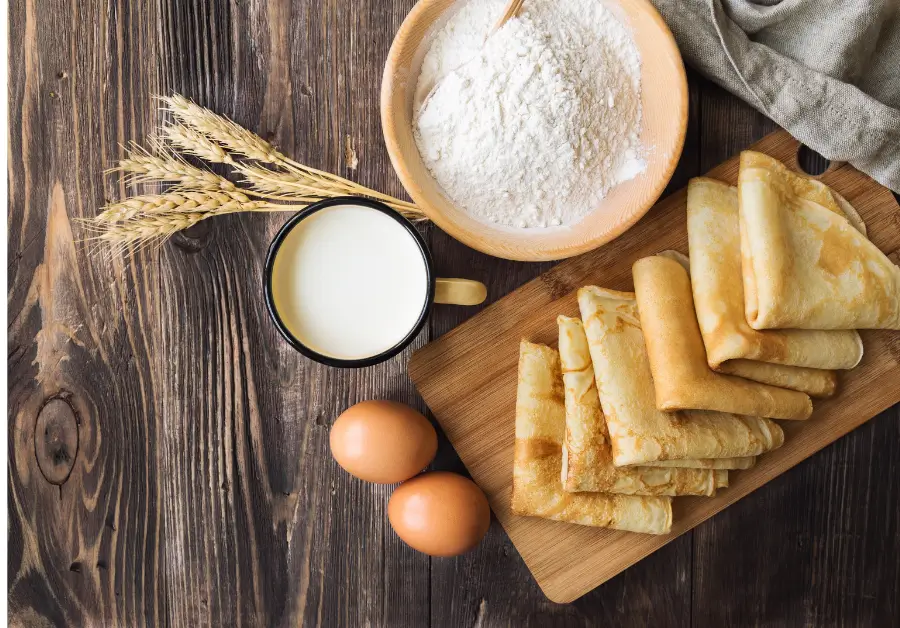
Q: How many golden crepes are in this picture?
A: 6